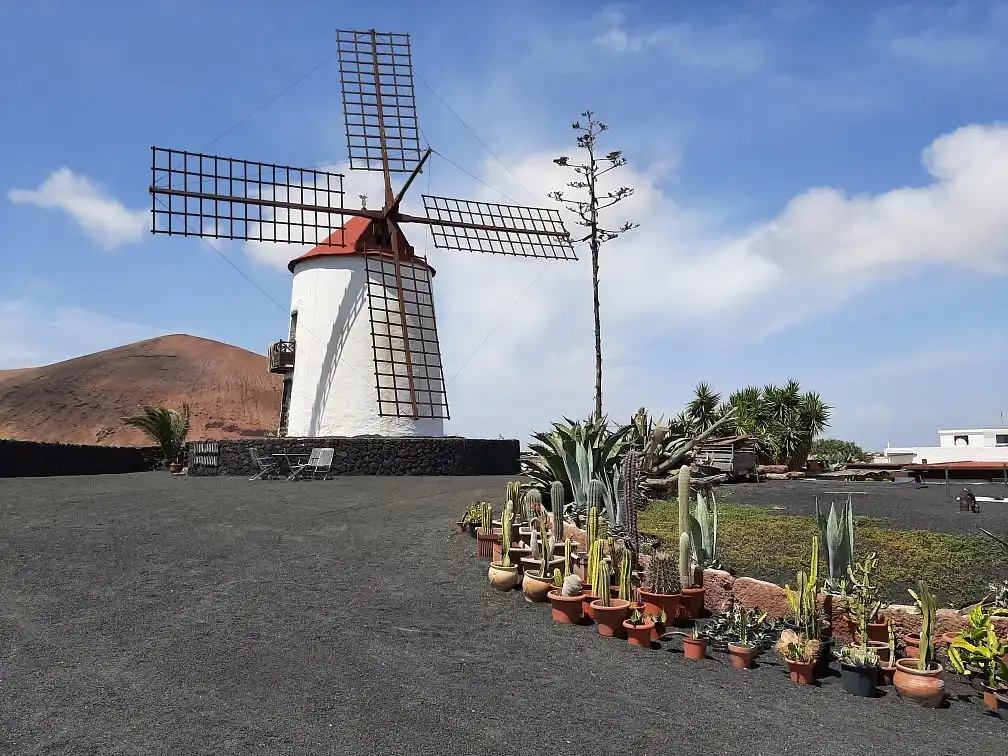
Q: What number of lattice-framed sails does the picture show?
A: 4